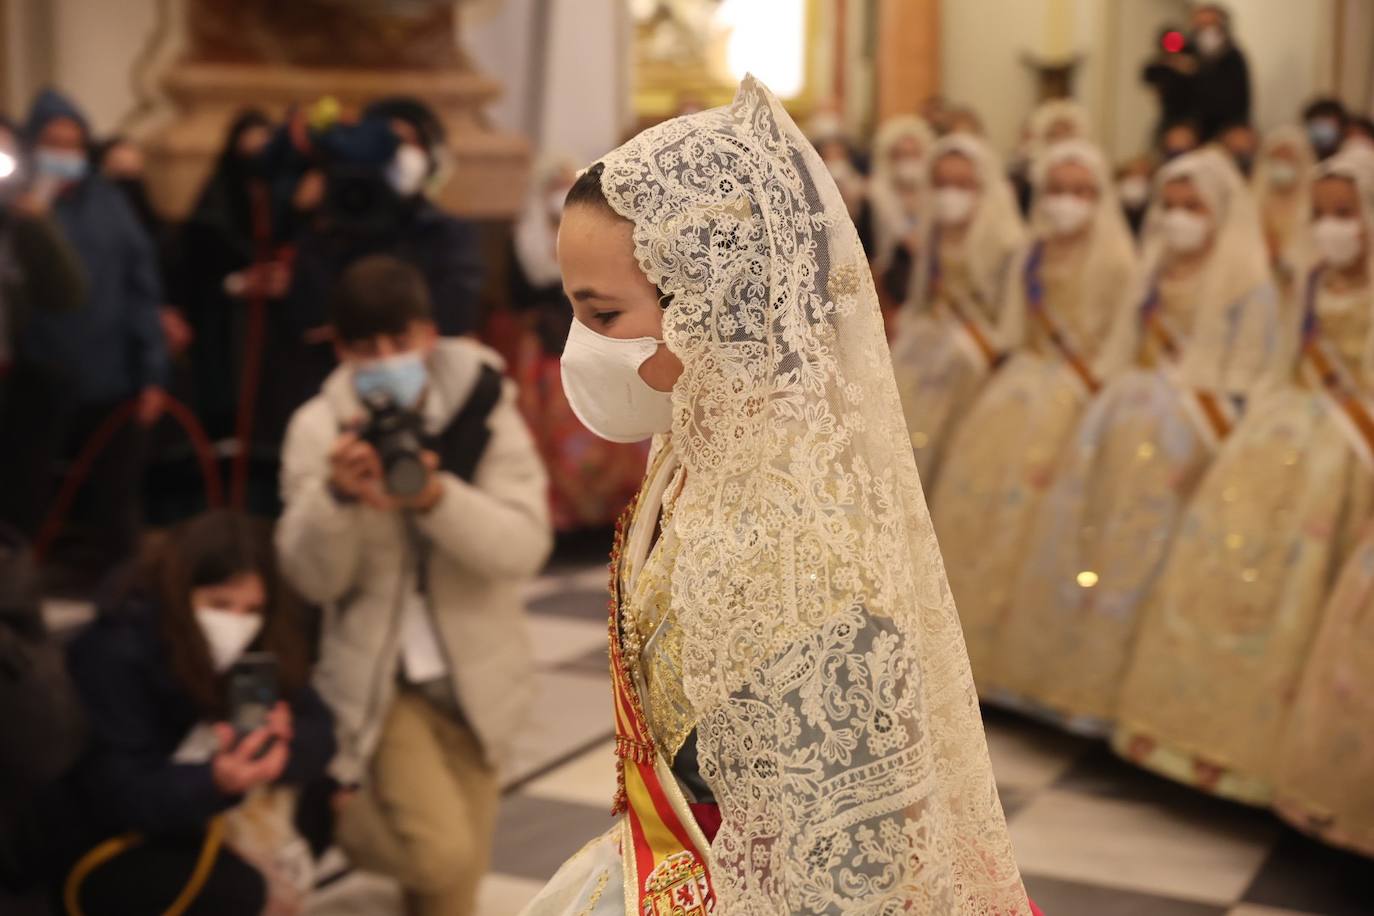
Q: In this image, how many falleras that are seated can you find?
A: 0